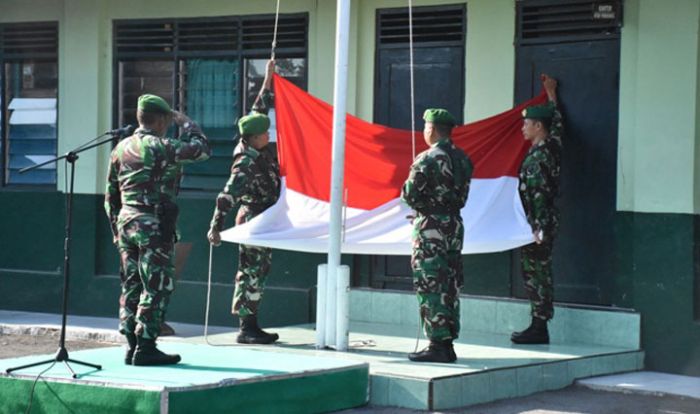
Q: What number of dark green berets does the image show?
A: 1